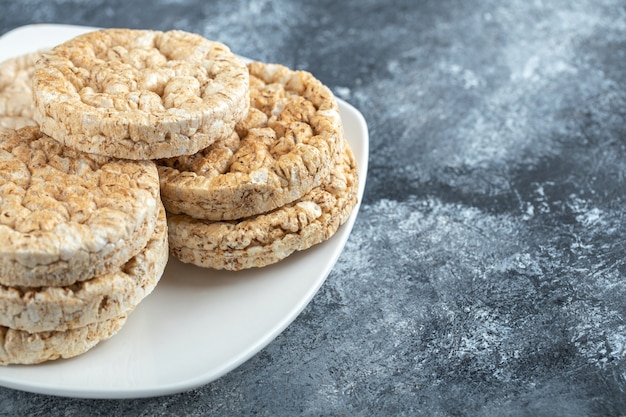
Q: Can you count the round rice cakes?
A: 7